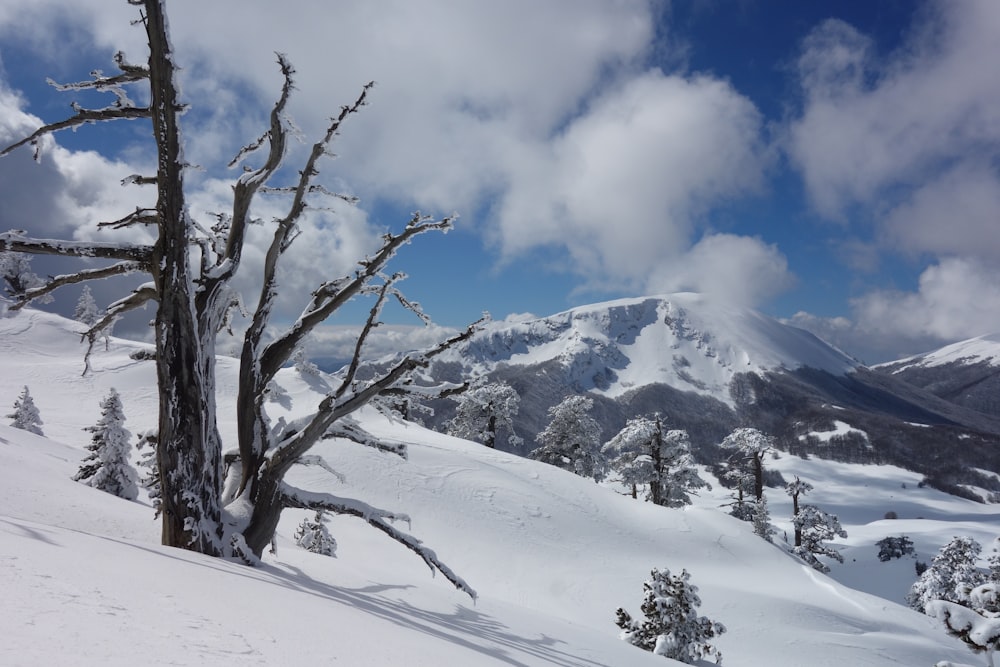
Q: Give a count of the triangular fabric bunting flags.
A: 0